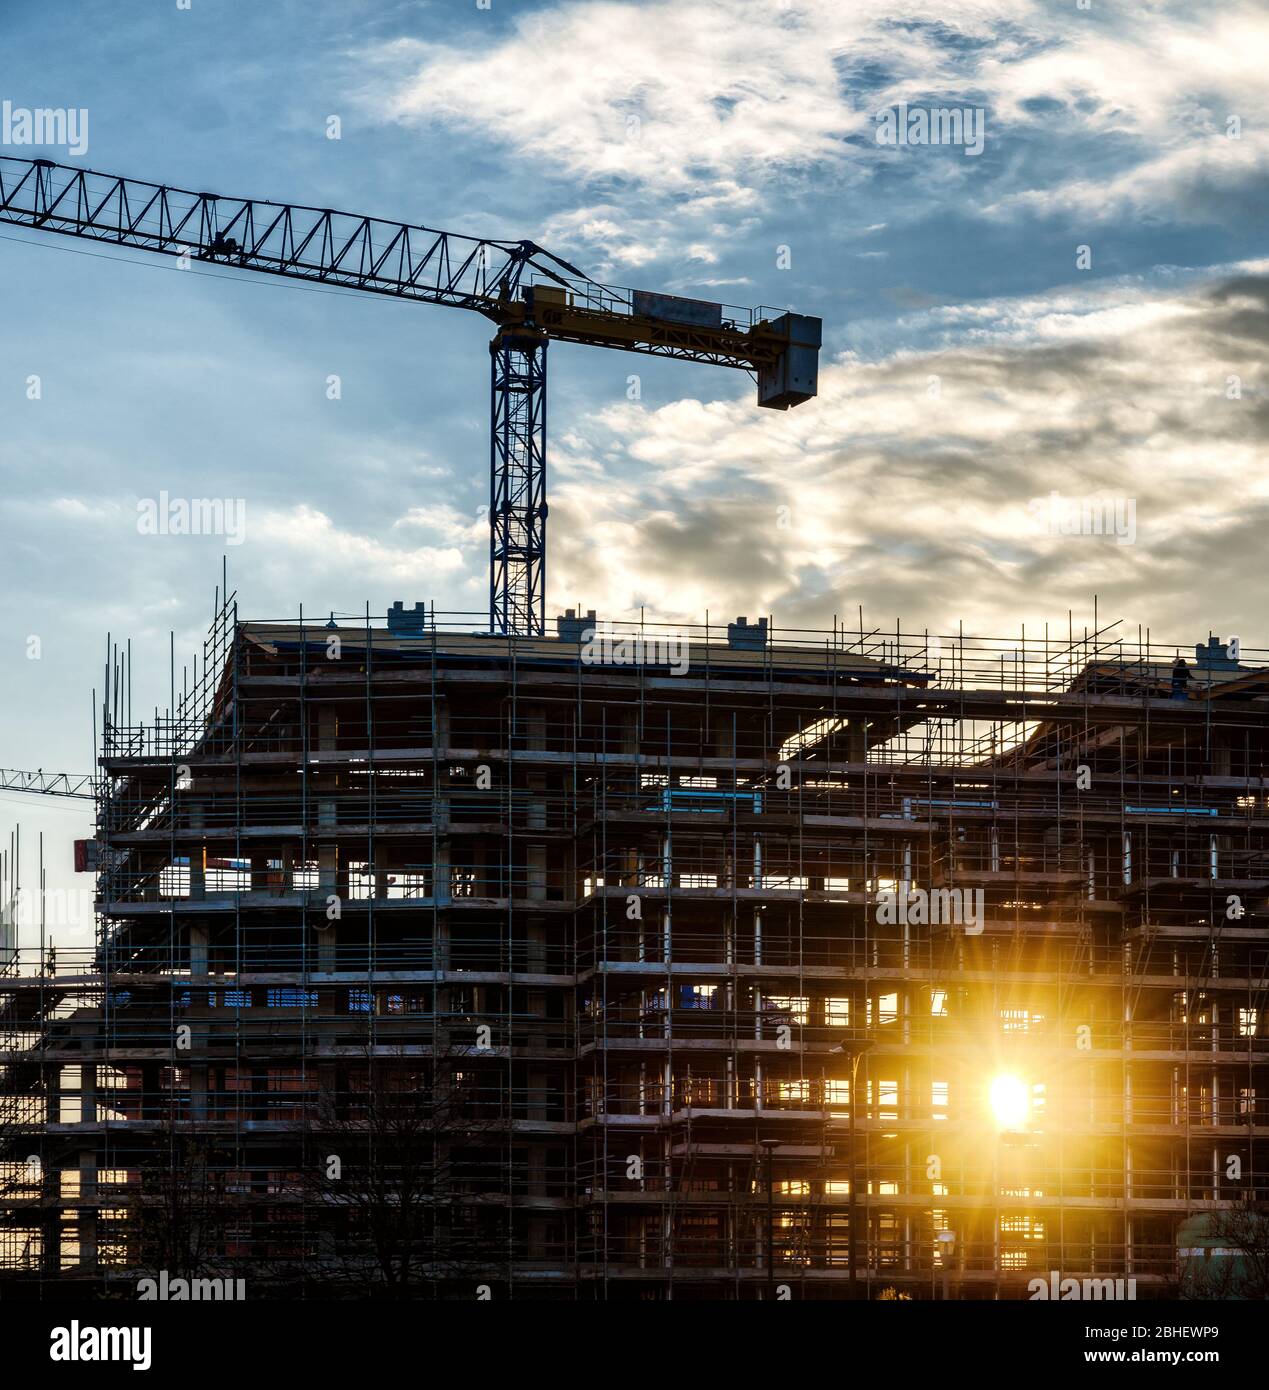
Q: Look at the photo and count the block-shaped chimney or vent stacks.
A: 4